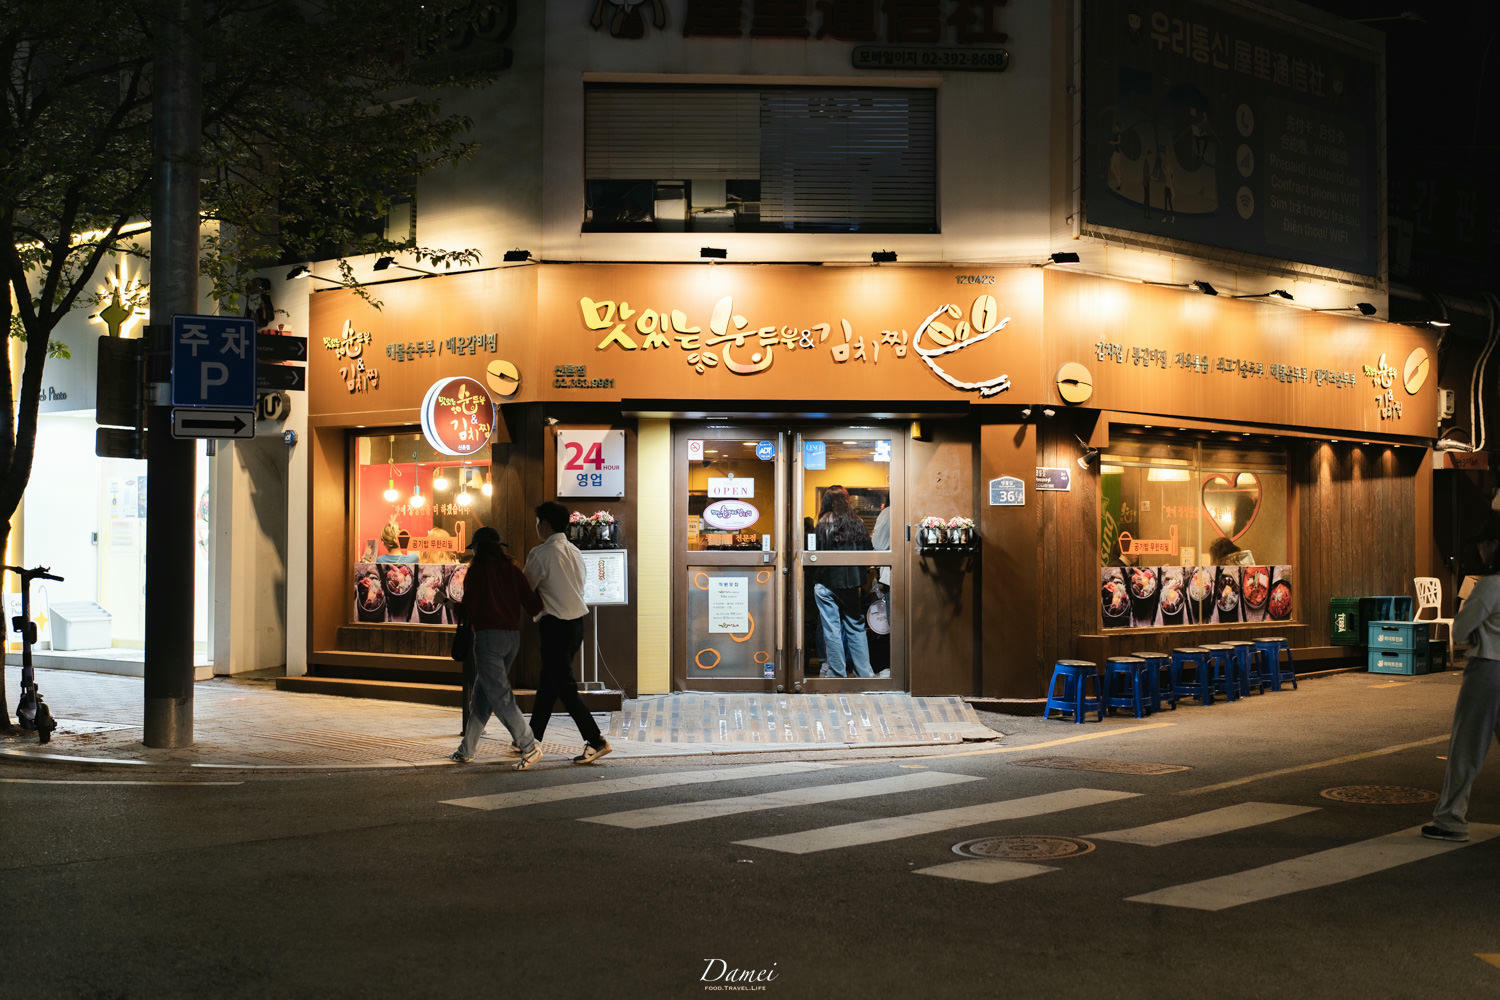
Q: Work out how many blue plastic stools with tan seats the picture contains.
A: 7